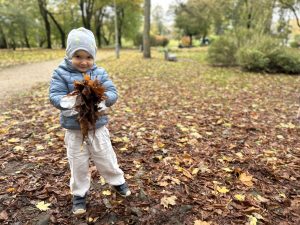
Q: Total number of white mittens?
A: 2